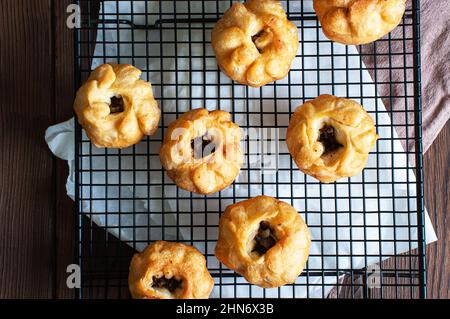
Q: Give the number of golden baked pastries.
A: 7